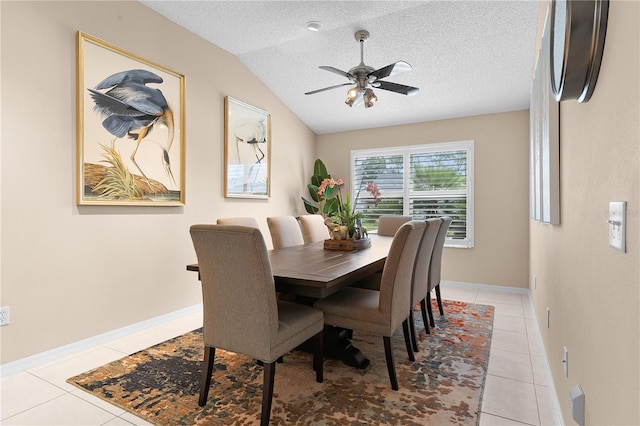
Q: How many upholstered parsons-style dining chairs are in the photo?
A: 8